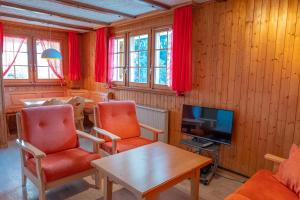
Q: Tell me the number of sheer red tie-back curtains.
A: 2